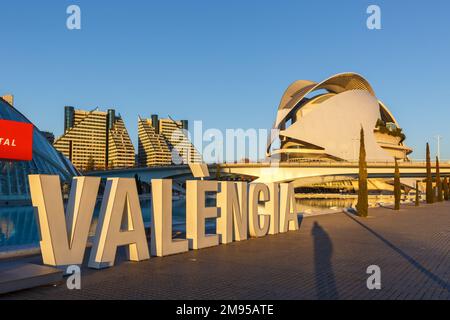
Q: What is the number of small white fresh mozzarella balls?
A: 0